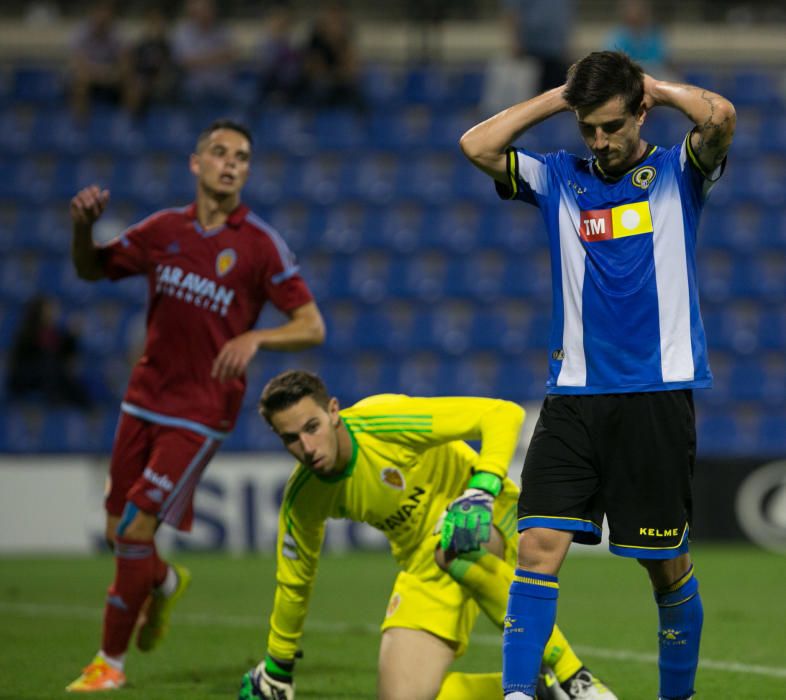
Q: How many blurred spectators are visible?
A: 8